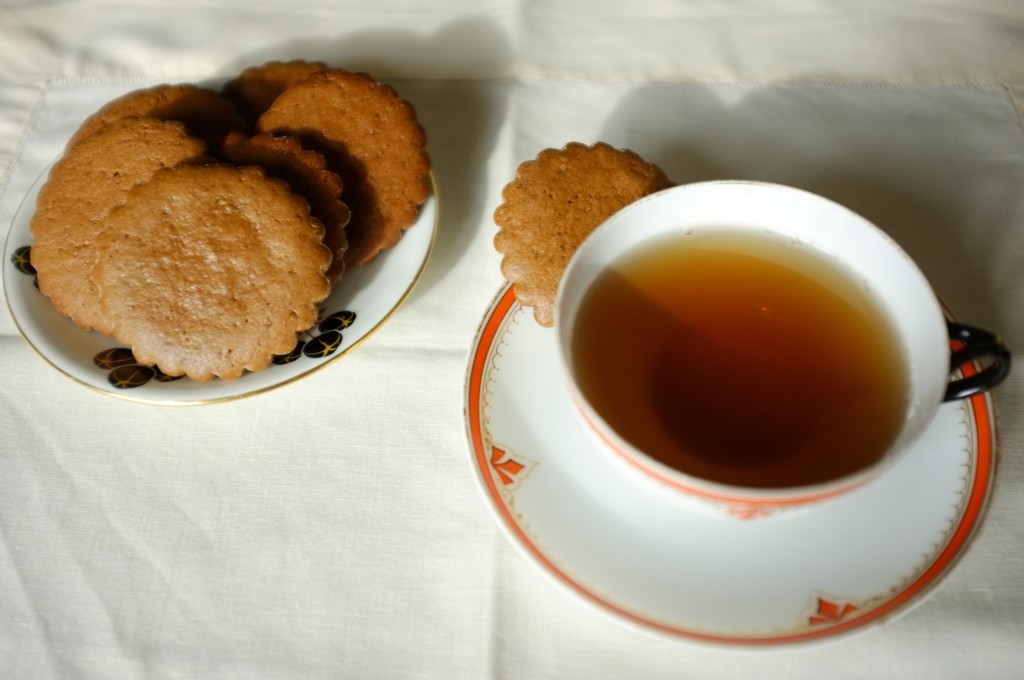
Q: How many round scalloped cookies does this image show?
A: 7